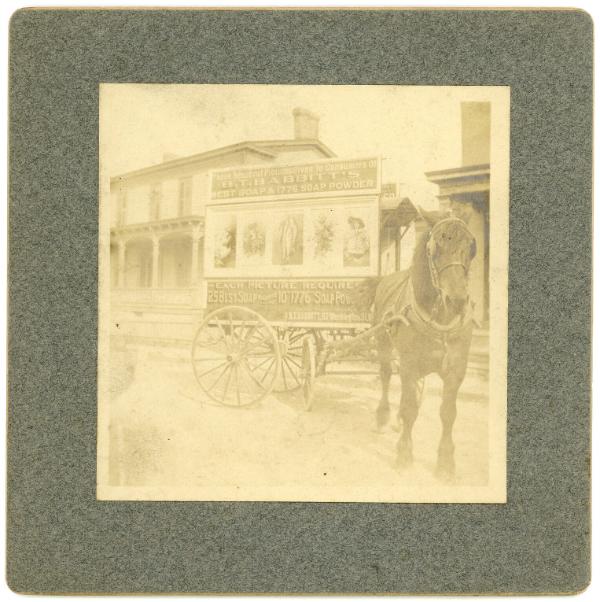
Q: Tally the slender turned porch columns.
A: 3